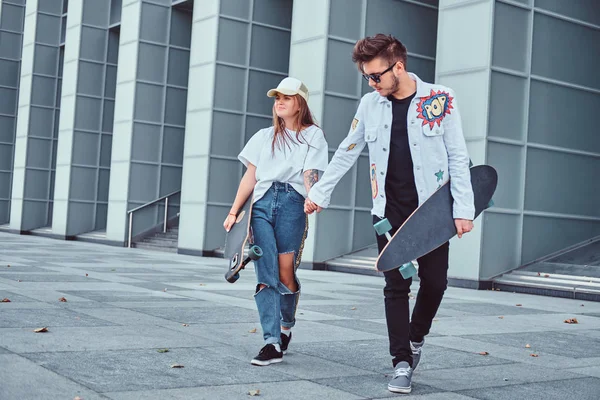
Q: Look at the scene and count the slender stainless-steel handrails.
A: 1